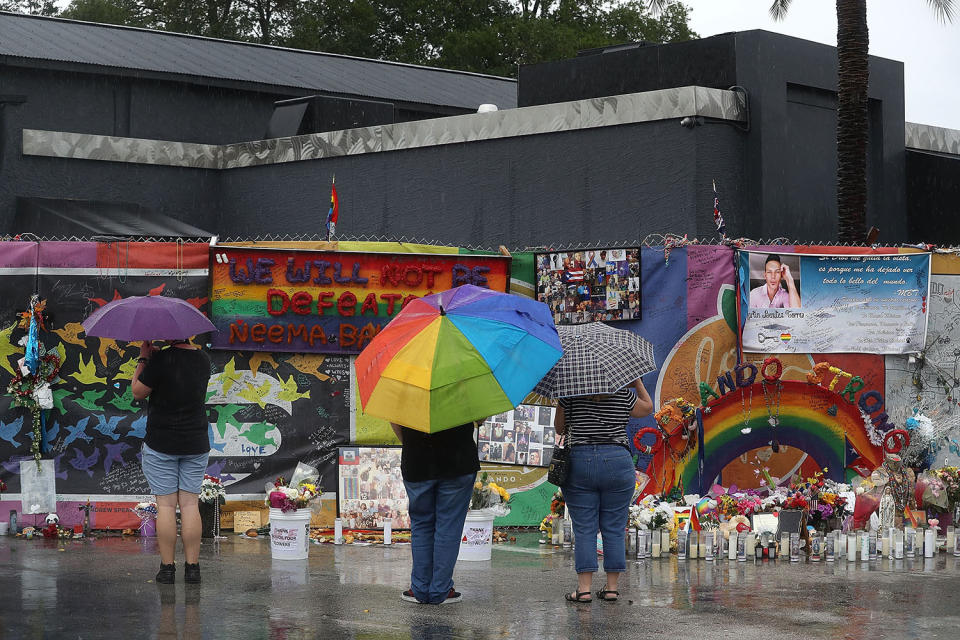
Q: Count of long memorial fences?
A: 1